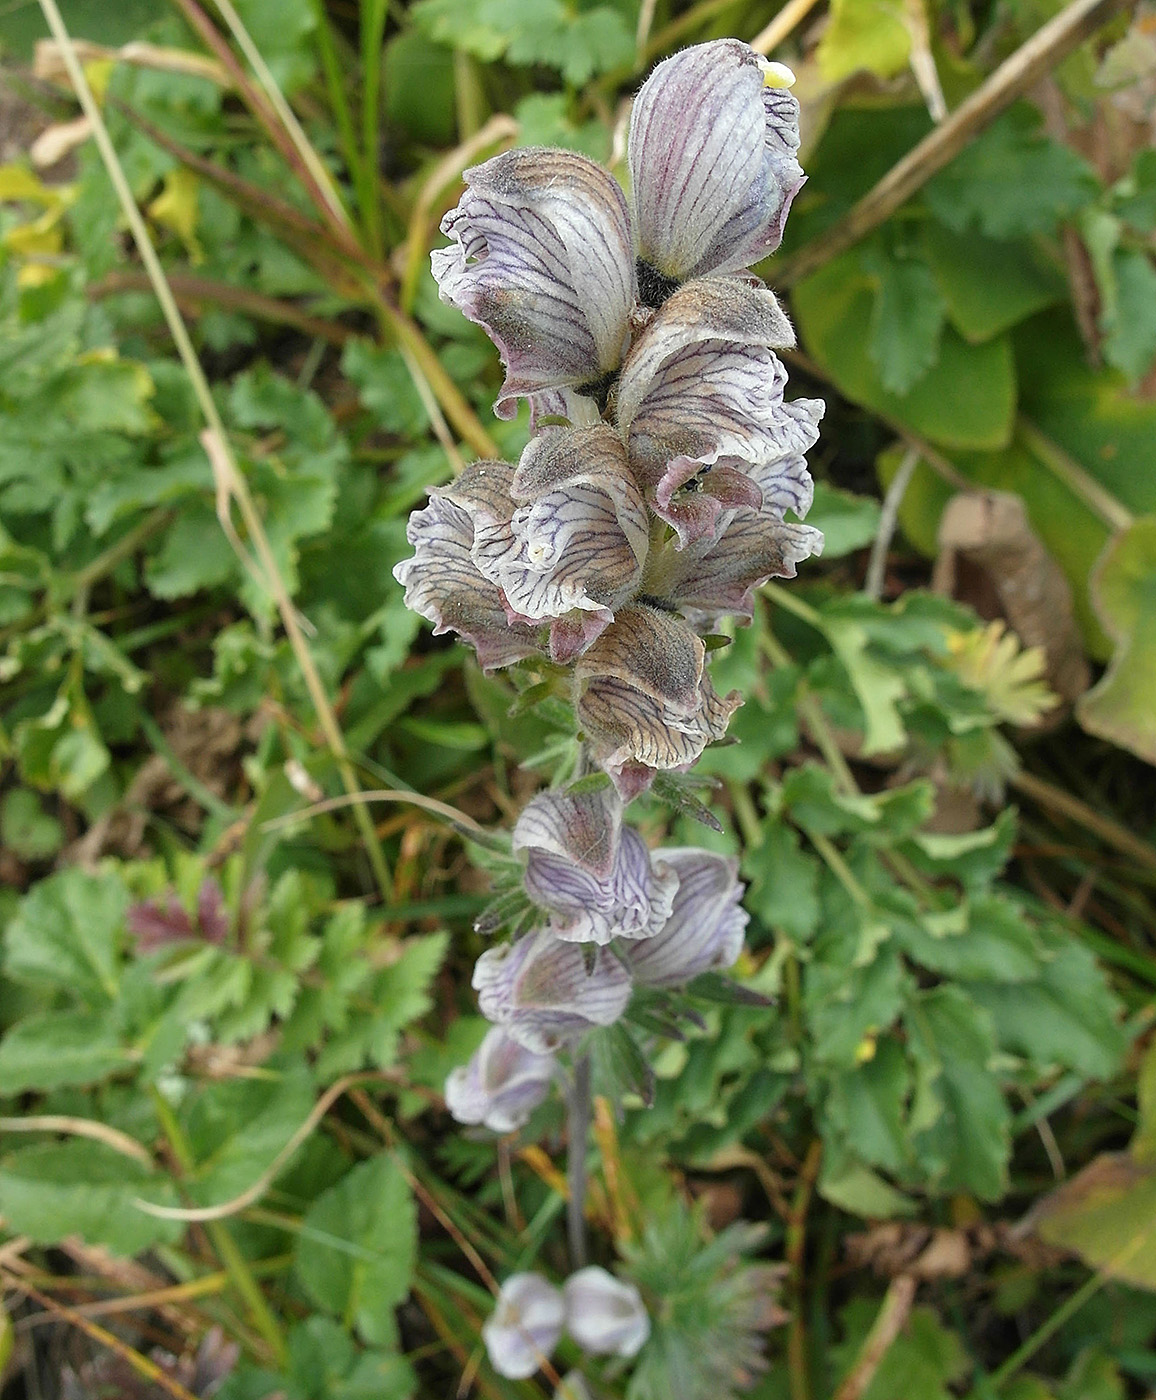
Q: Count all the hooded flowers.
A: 13